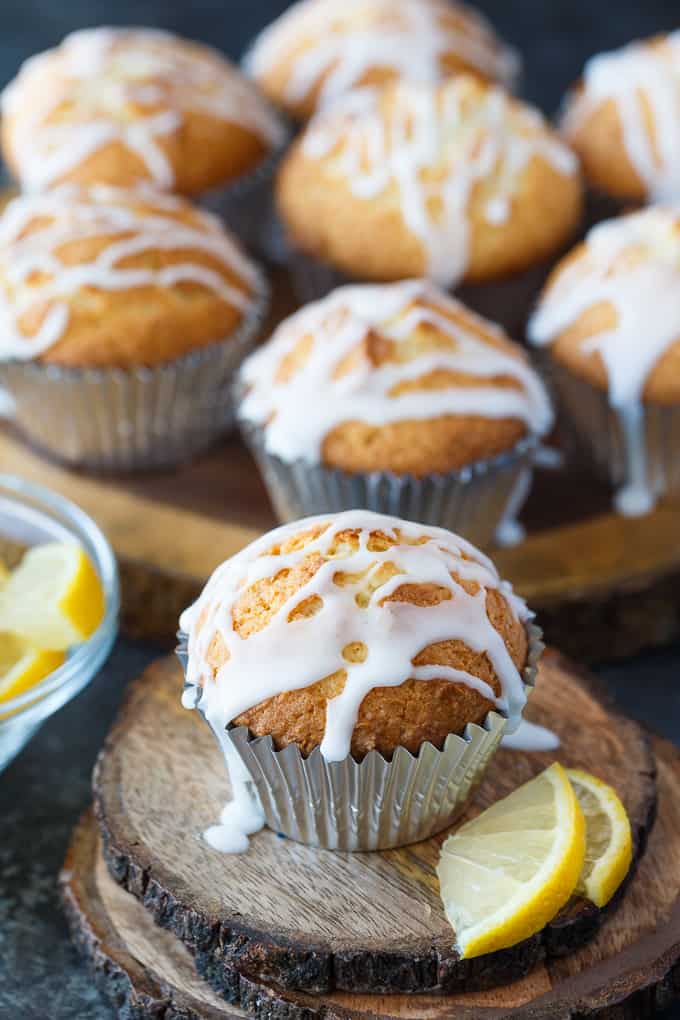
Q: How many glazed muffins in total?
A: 8